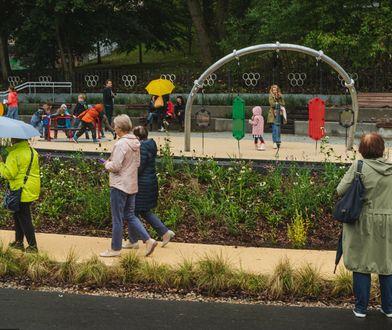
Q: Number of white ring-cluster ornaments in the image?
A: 9